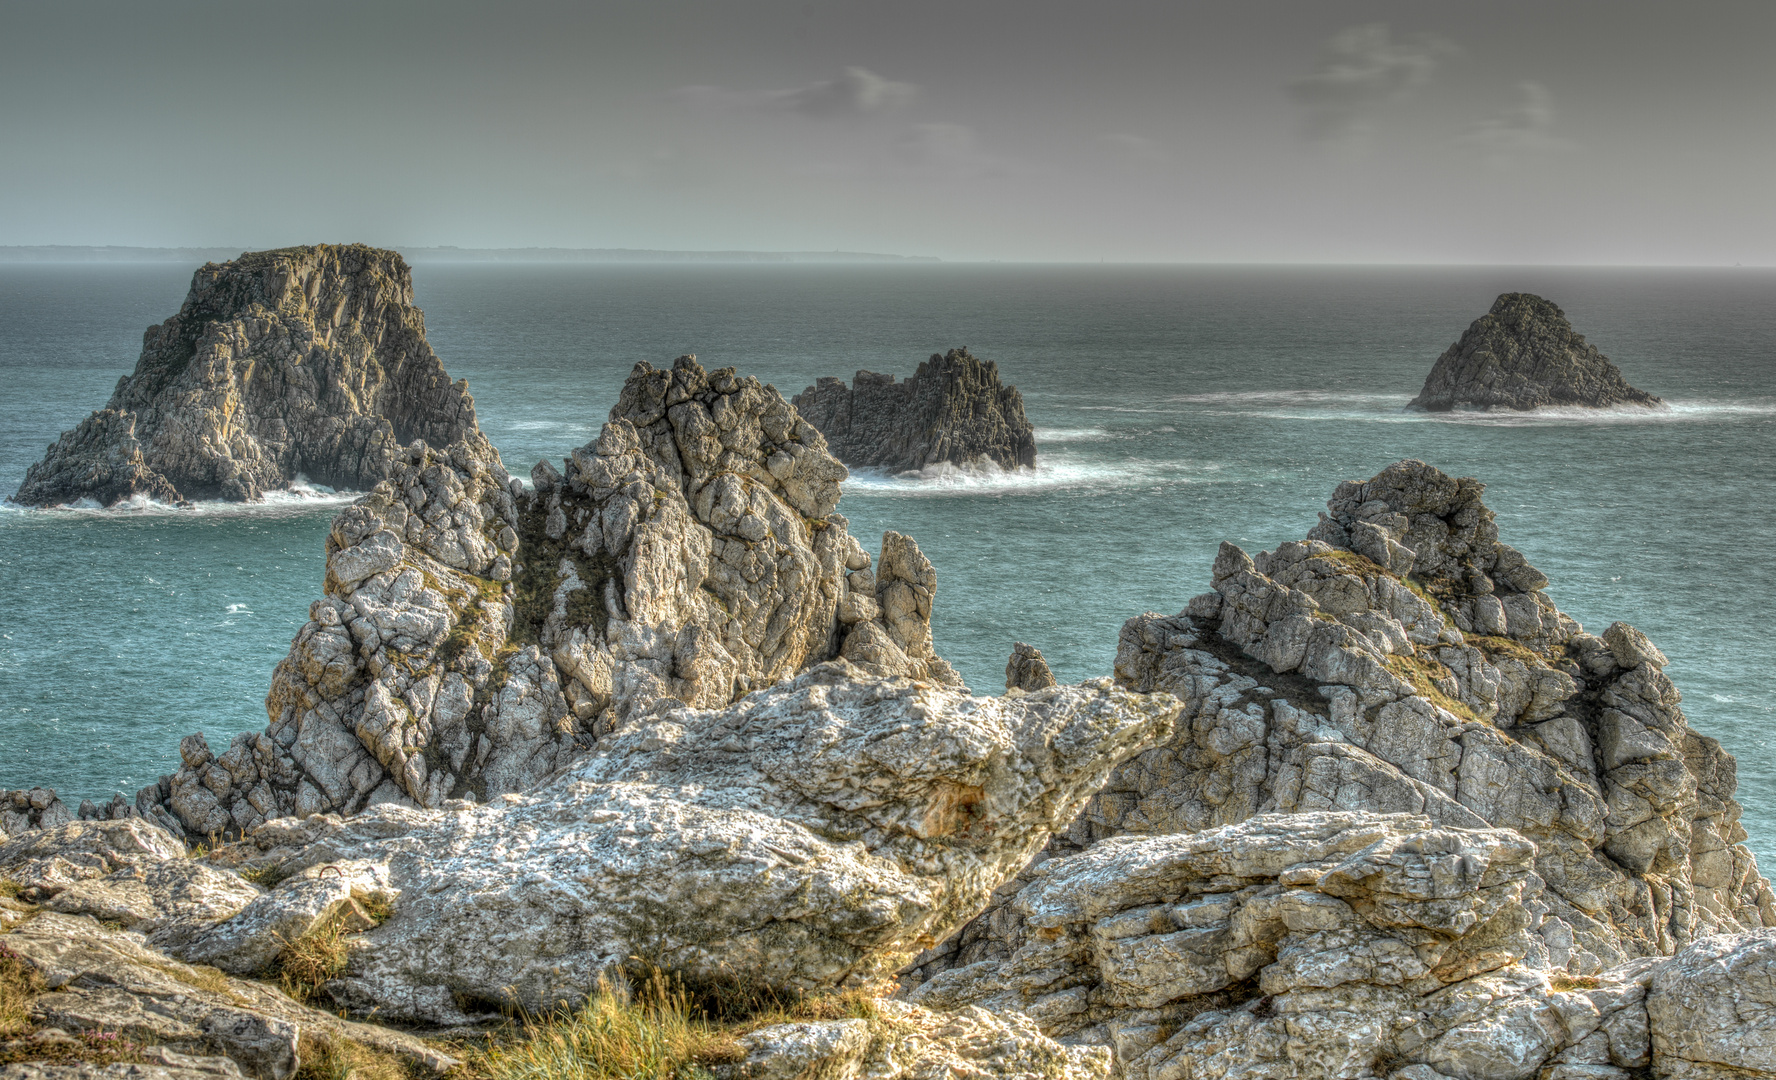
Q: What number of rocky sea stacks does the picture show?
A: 3